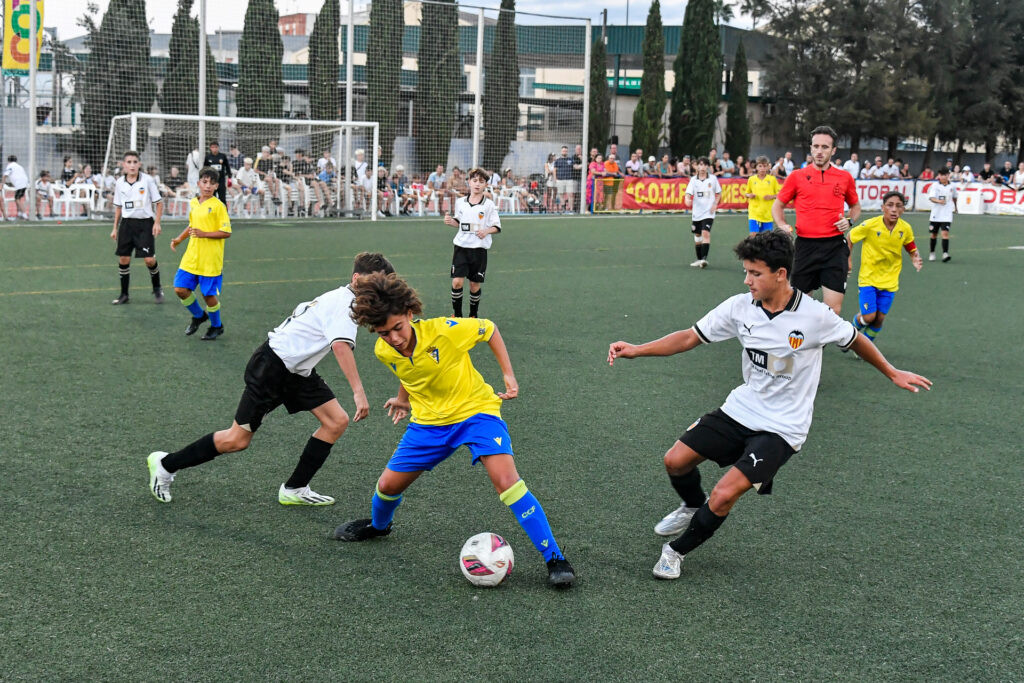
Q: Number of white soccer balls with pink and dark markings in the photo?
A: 1